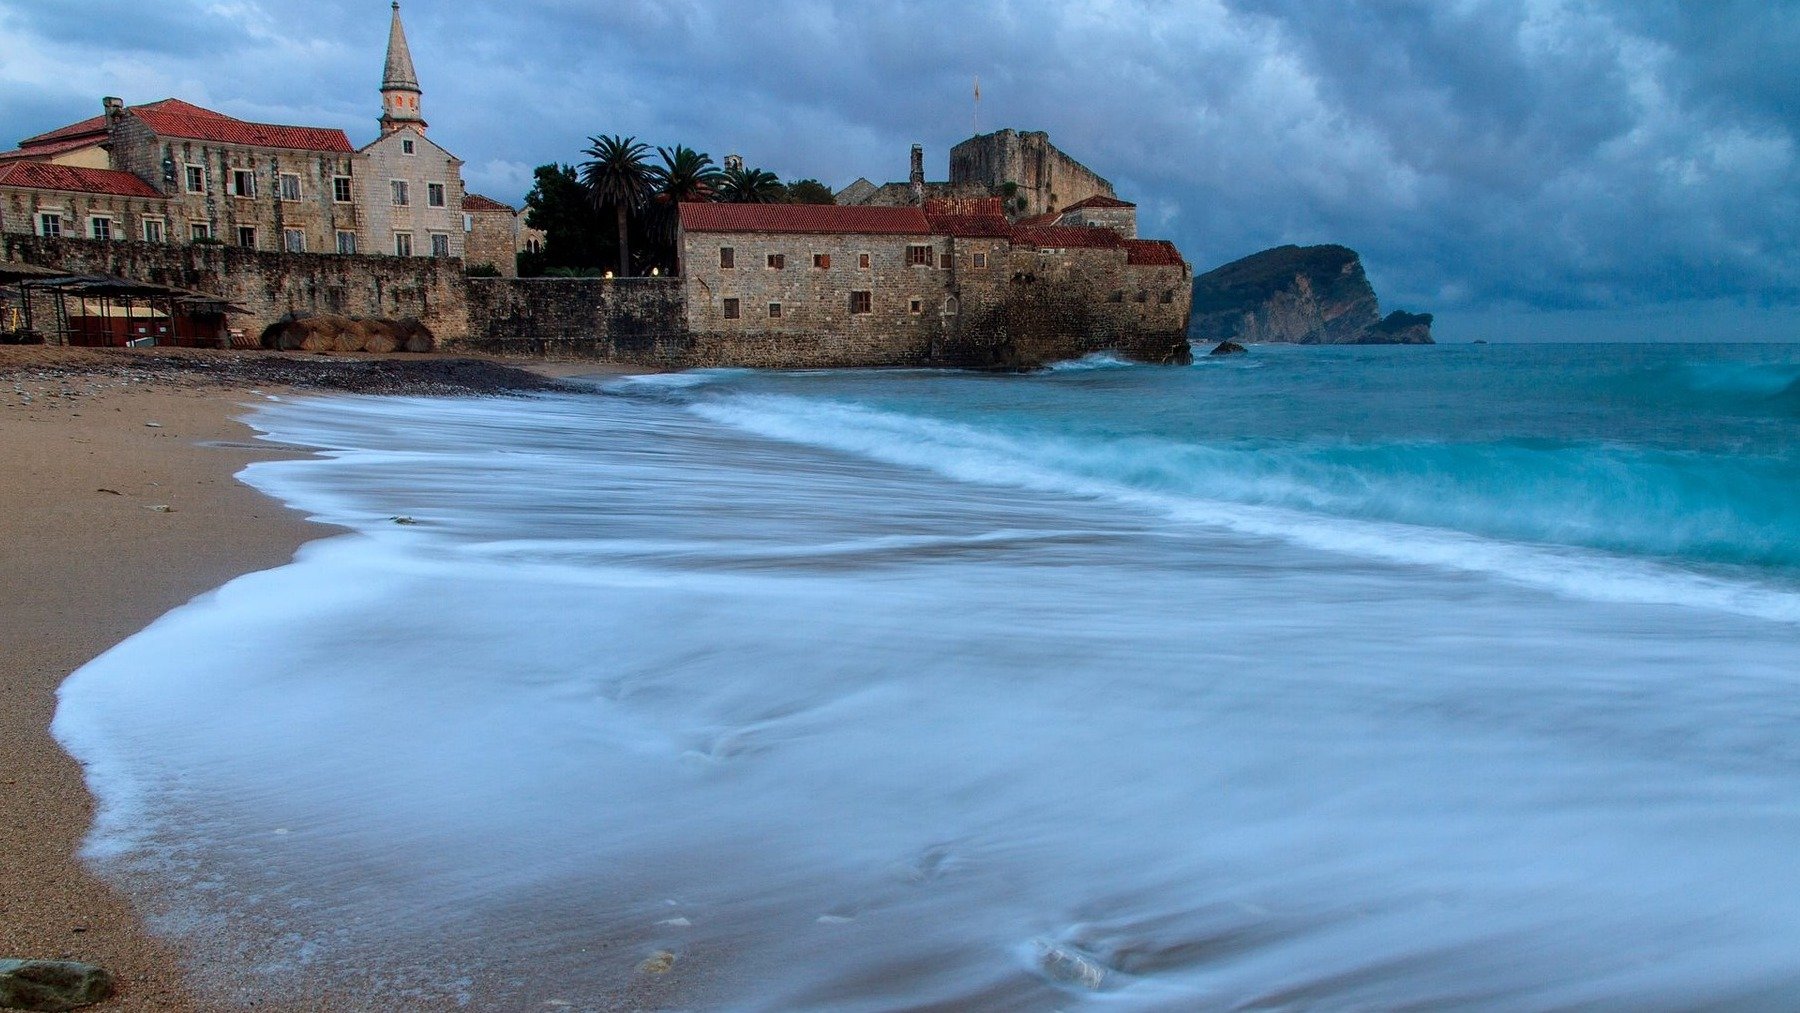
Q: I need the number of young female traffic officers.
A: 0